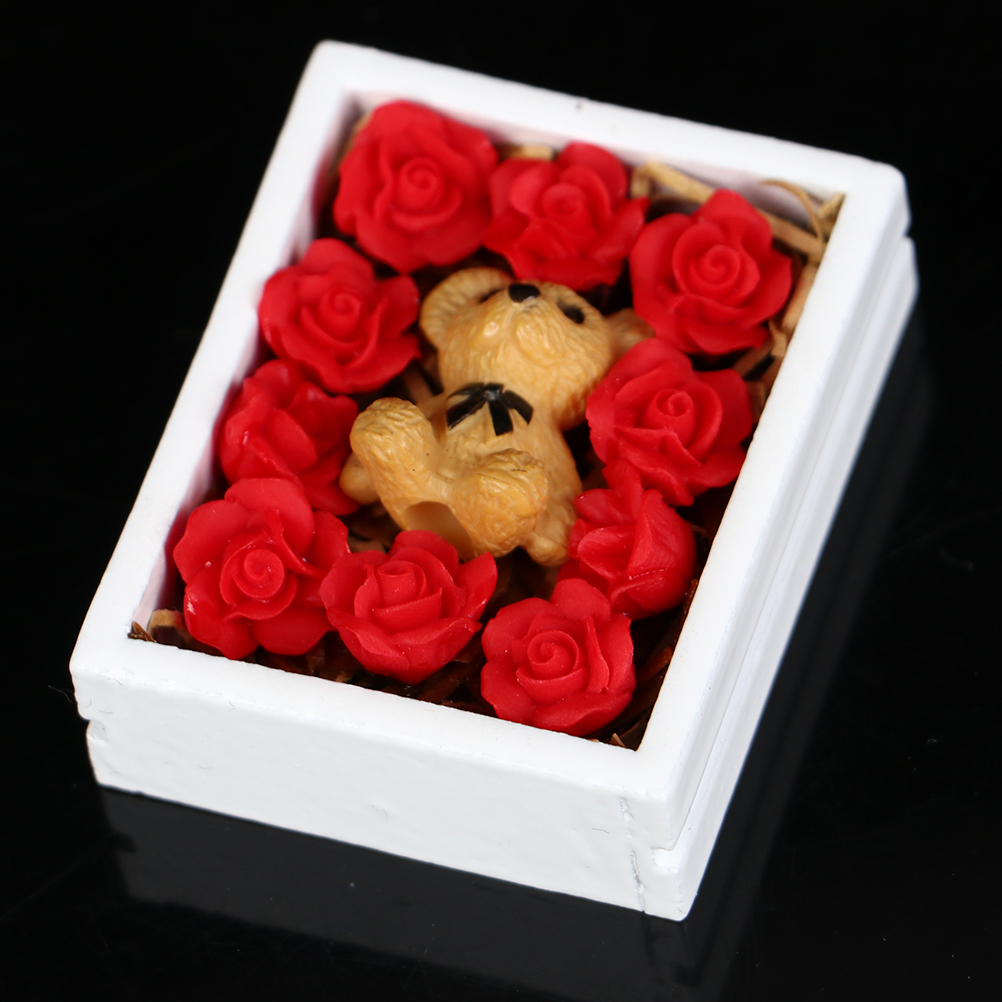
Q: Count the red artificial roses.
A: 10